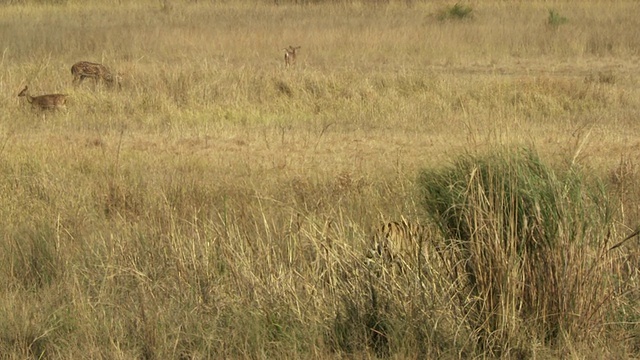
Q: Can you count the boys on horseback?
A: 0